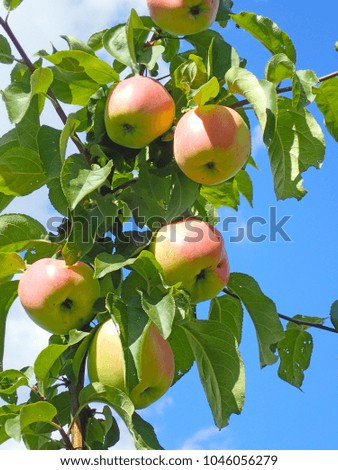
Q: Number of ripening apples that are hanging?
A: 6